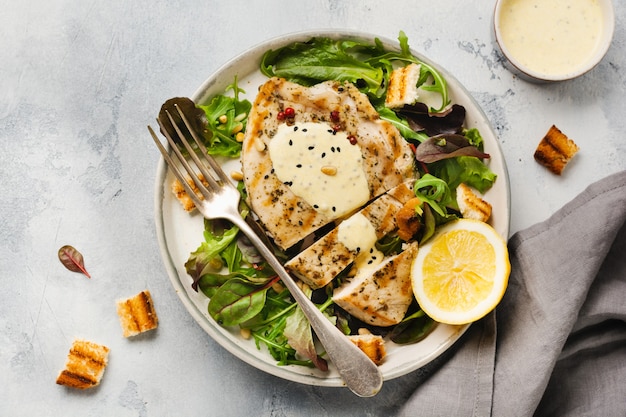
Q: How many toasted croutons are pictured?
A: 7